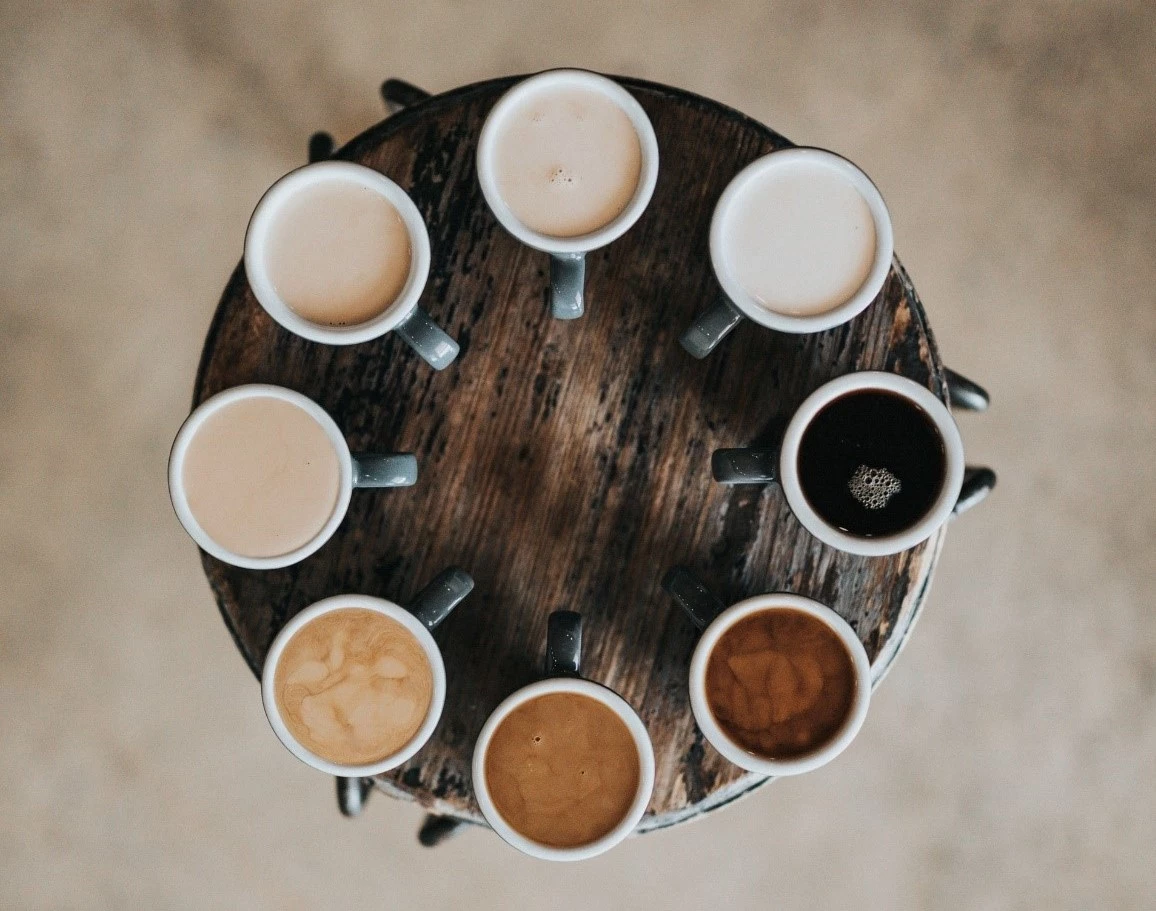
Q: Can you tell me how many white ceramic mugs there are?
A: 8